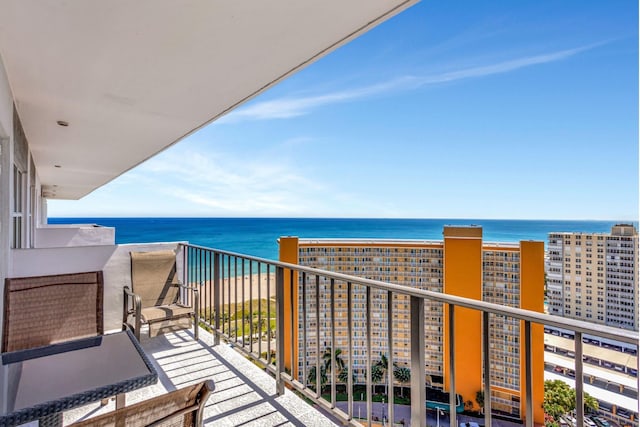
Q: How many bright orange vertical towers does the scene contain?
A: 3